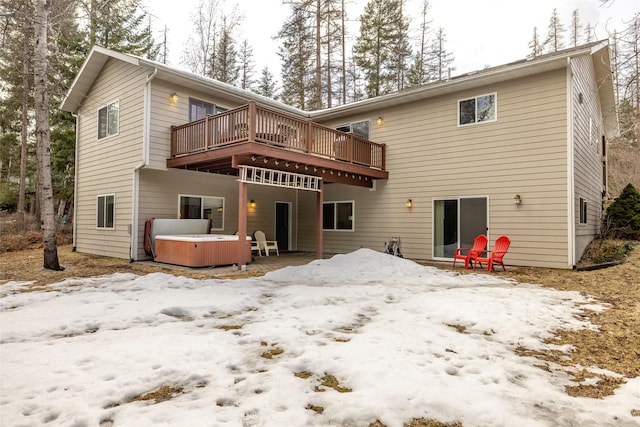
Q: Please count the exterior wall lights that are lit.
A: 4